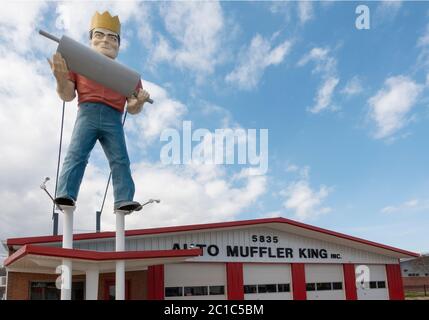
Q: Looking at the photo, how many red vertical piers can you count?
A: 5